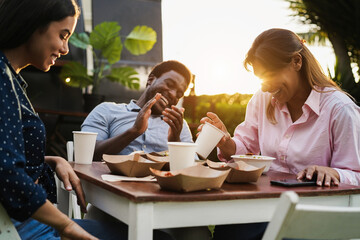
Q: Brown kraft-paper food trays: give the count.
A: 4